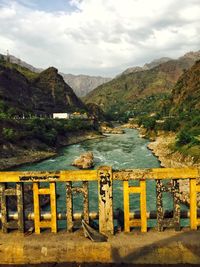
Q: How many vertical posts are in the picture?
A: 12